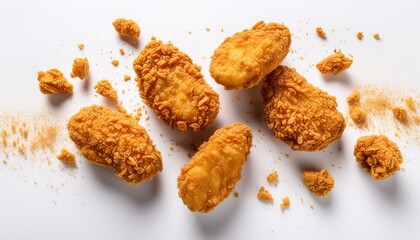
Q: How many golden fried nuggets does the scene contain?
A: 5